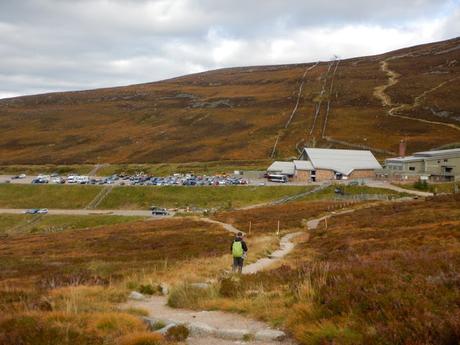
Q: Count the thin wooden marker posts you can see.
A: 3